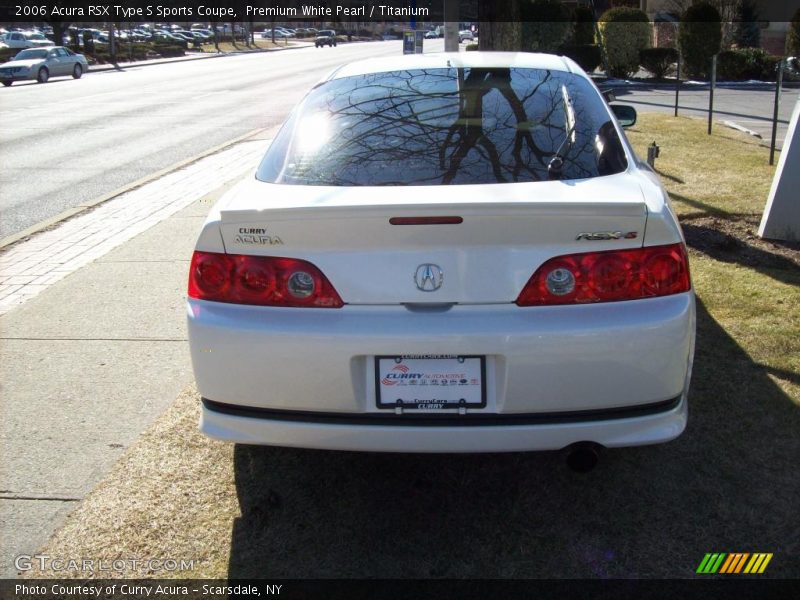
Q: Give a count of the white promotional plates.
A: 1